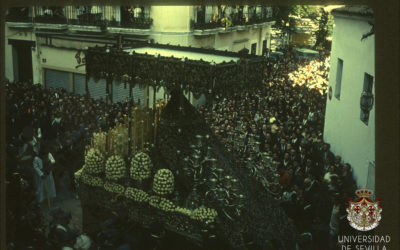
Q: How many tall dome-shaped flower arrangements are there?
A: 4